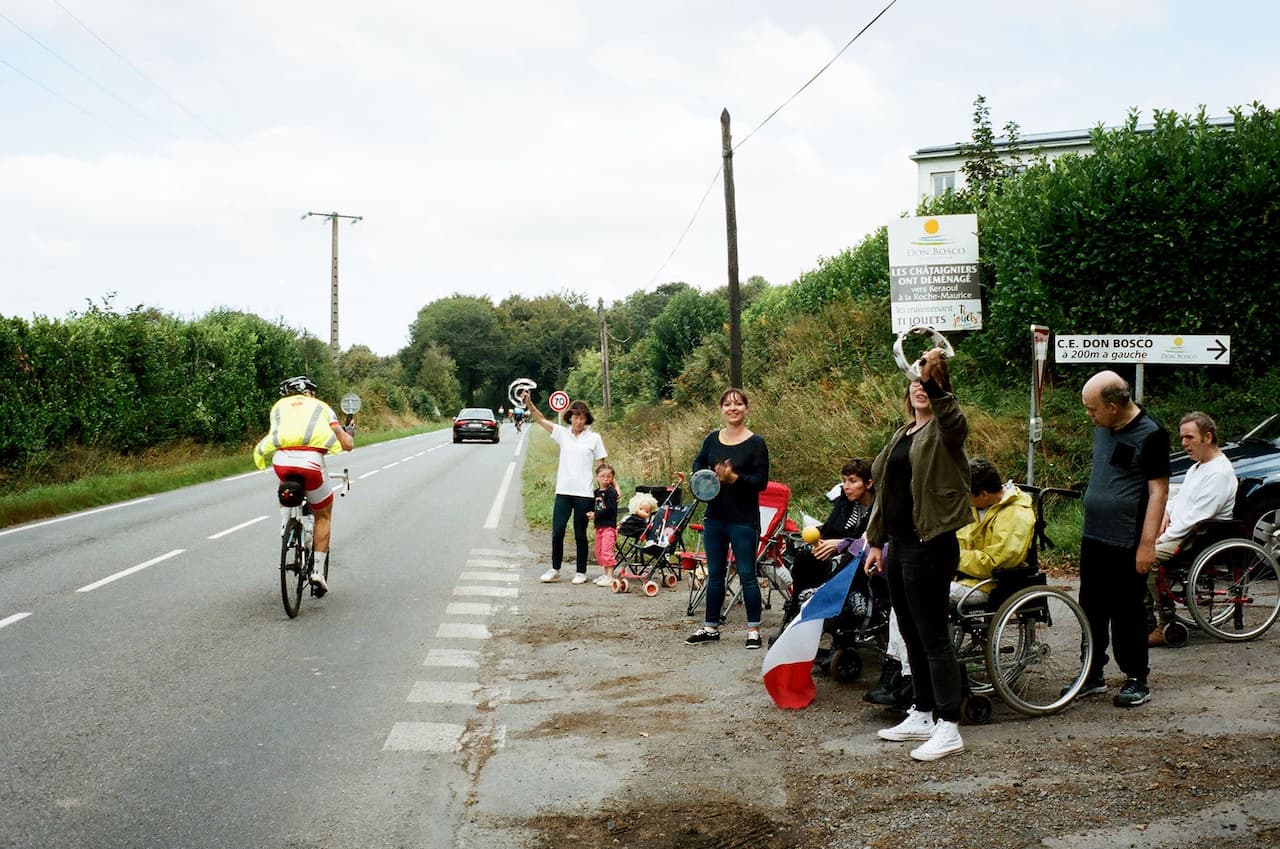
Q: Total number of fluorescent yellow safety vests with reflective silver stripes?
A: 1